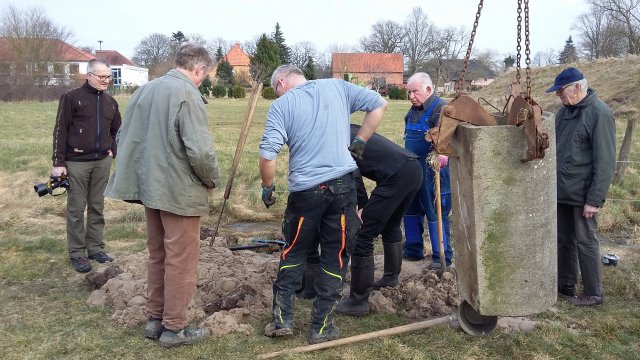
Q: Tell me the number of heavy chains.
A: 3